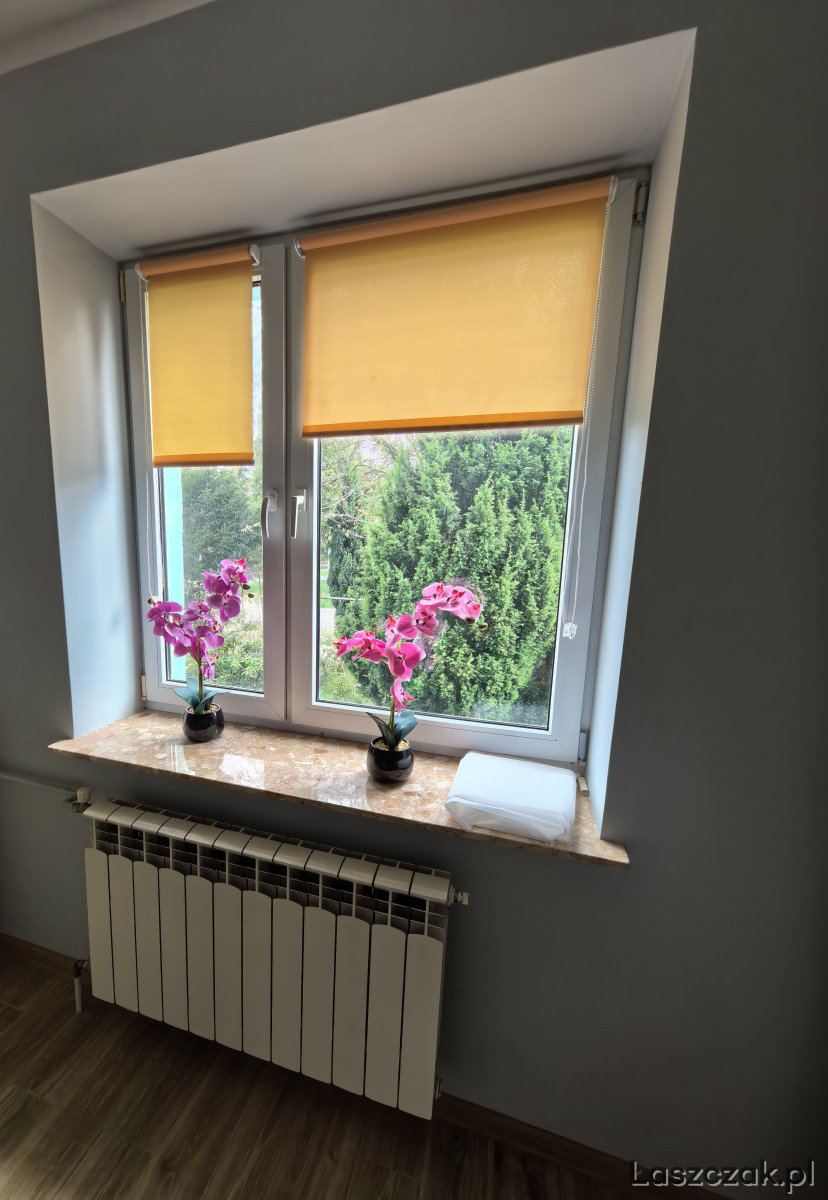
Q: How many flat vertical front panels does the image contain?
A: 12